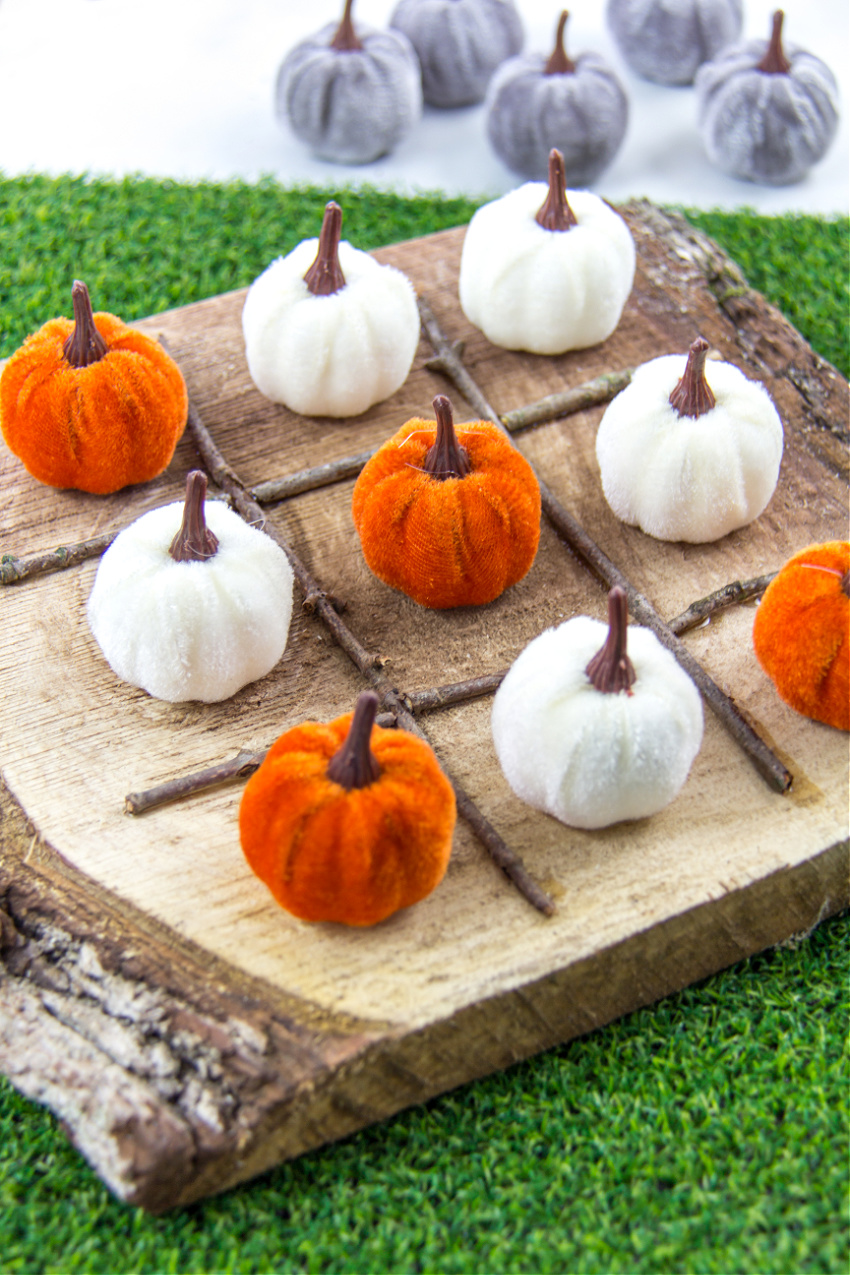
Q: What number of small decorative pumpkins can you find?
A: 14